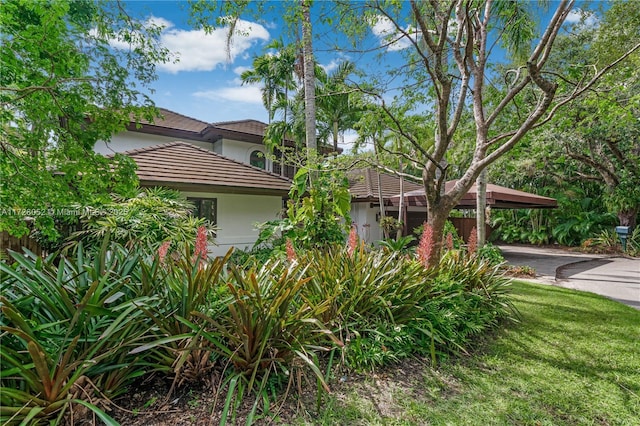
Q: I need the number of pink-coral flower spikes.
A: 7